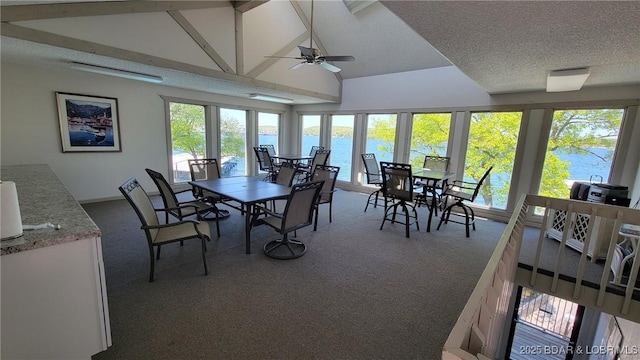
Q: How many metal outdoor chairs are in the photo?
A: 14